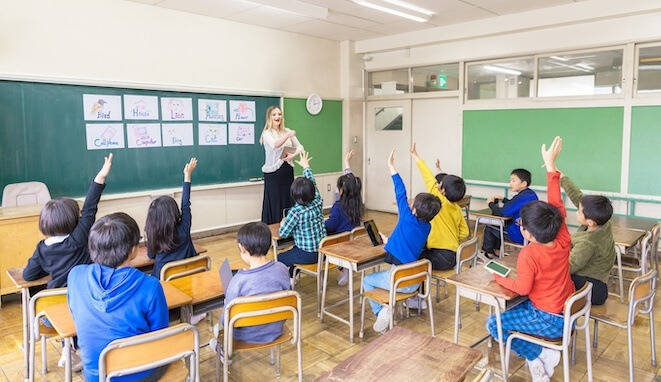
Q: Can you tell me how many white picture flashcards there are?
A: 10